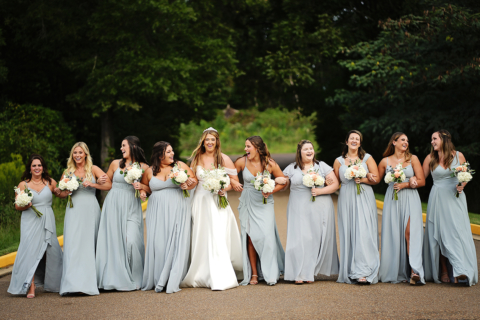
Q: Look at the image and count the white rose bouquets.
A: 10